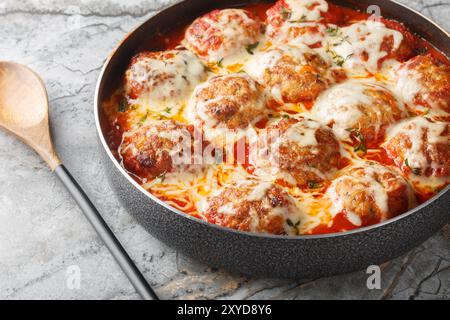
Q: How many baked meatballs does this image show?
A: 13